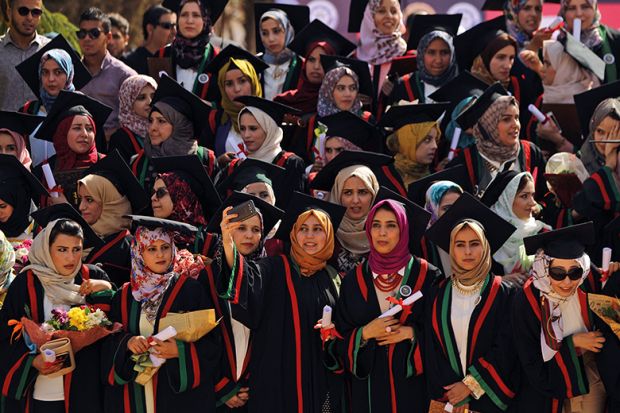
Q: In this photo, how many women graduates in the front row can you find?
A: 7